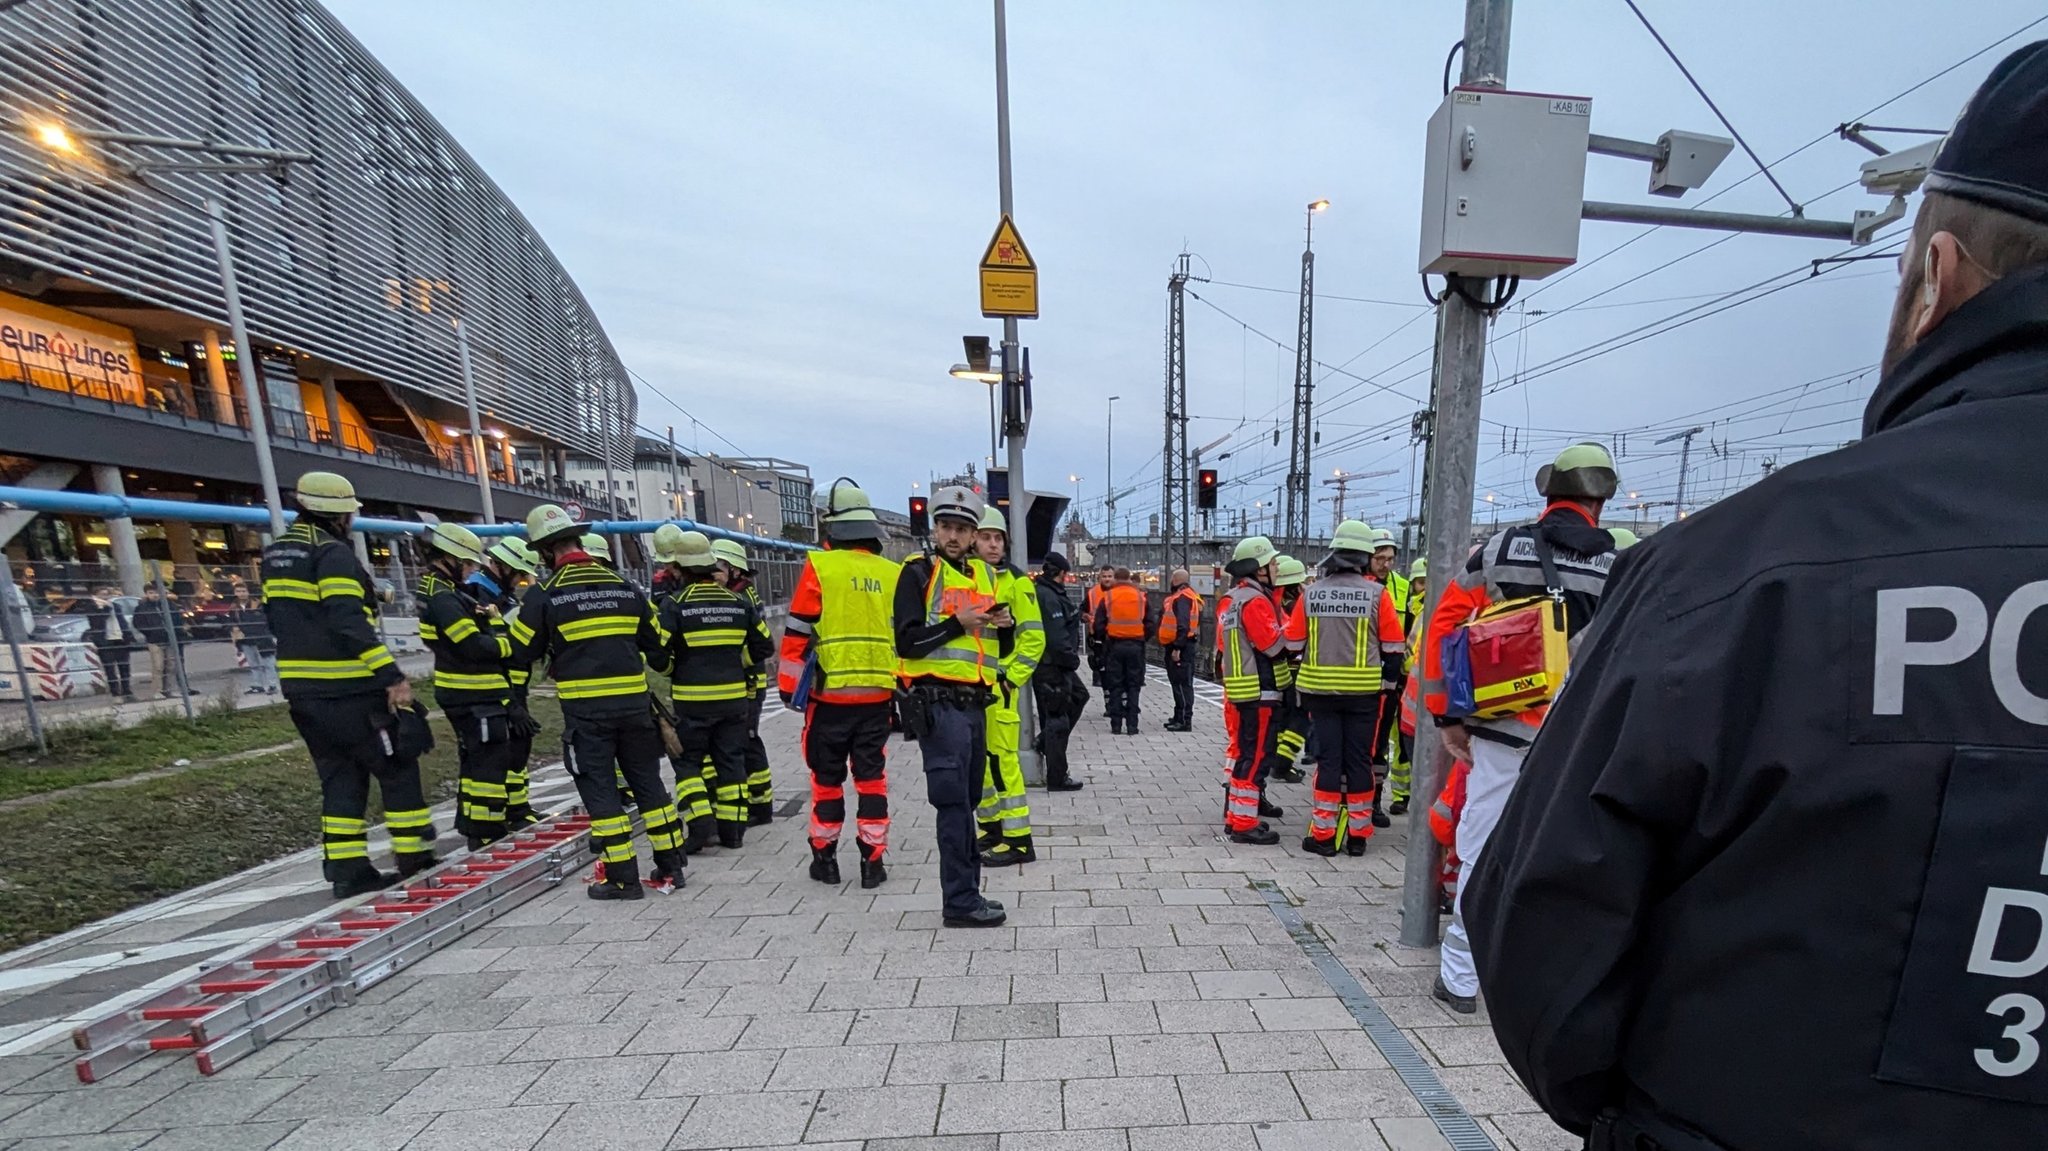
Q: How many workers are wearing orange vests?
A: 3